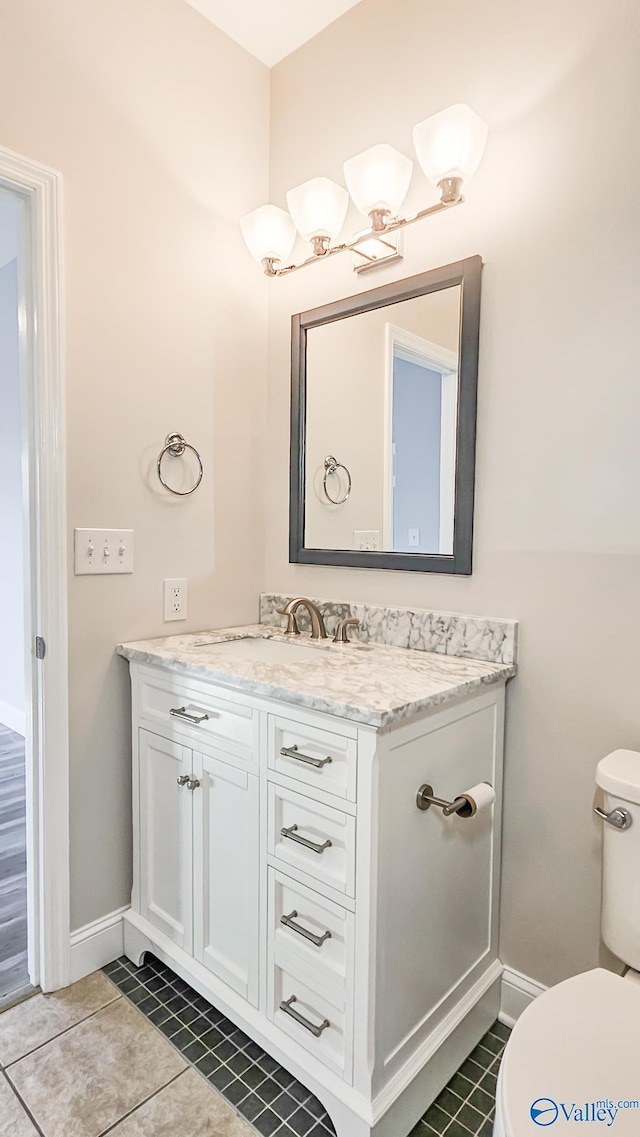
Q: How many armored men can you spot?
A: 0